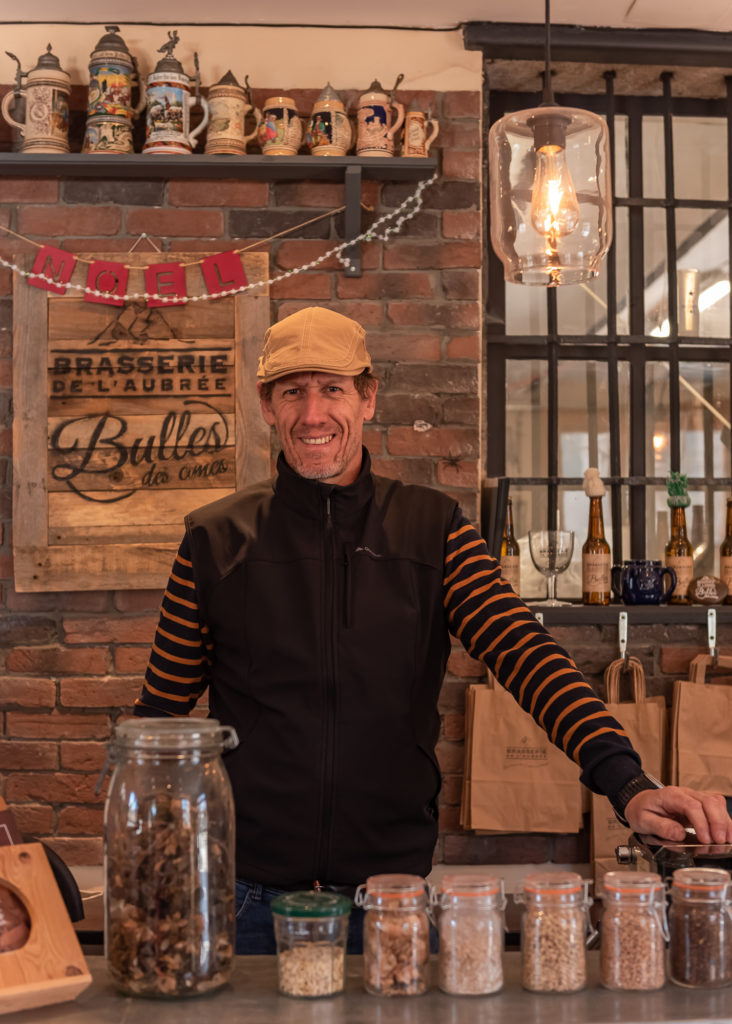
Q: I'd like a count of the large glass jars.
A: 1